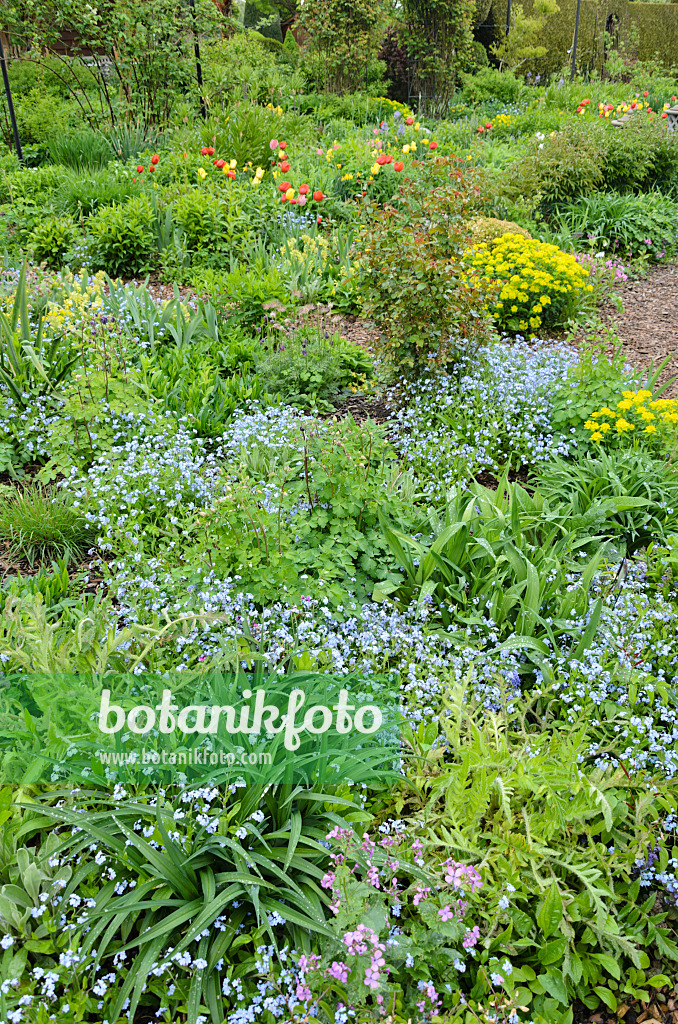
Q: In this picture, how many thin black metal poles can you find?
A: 4